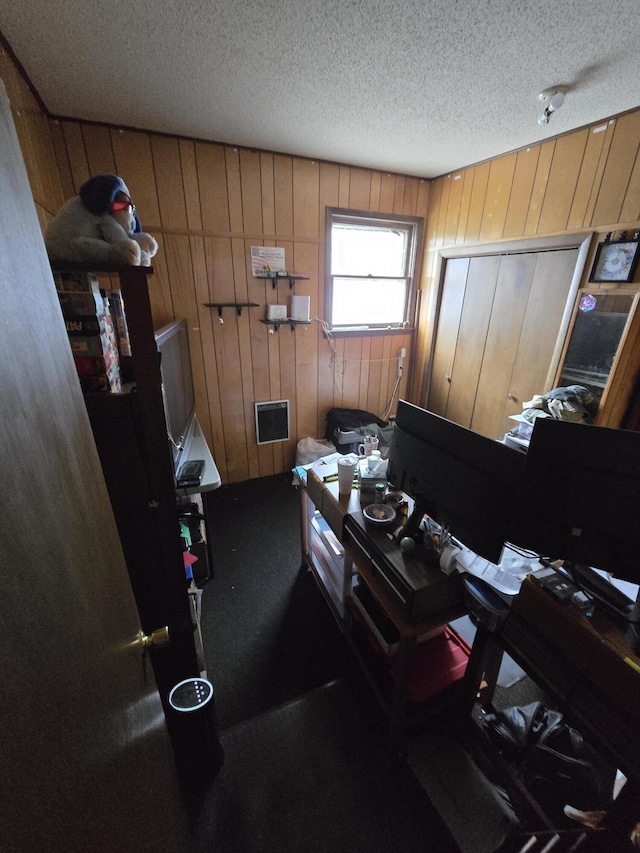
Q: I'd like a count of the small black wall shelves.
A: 3